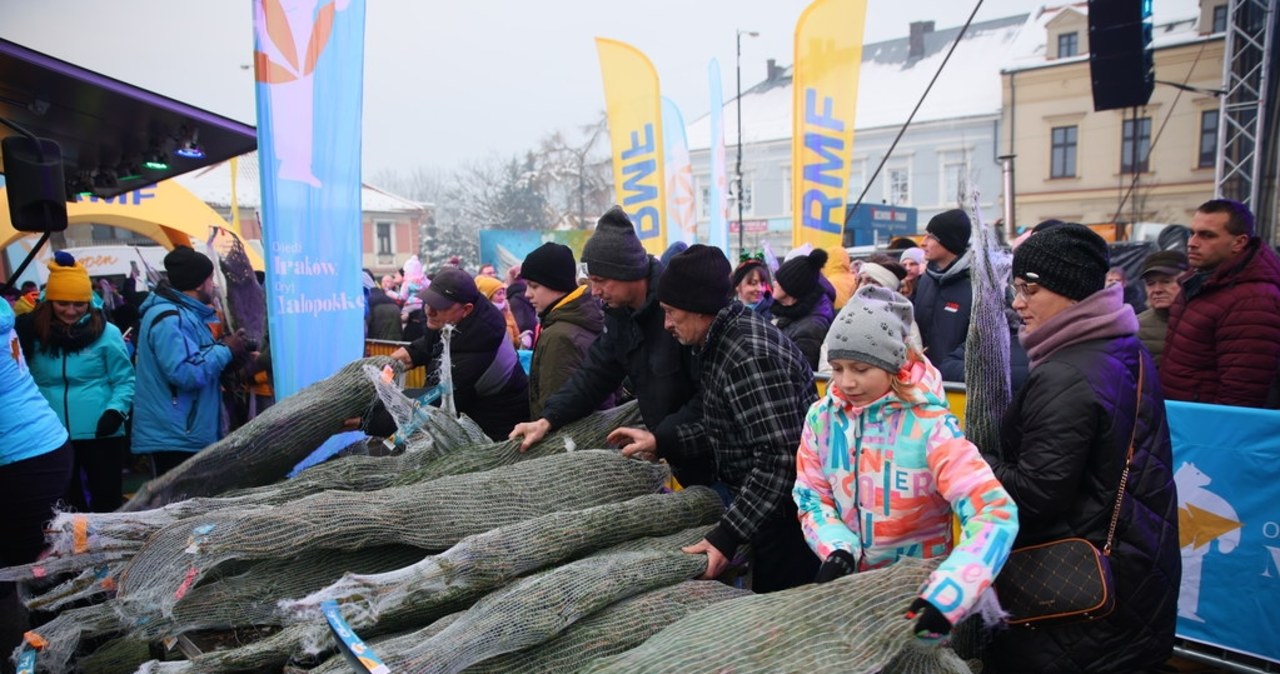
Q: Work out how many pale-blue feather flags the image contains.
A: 3